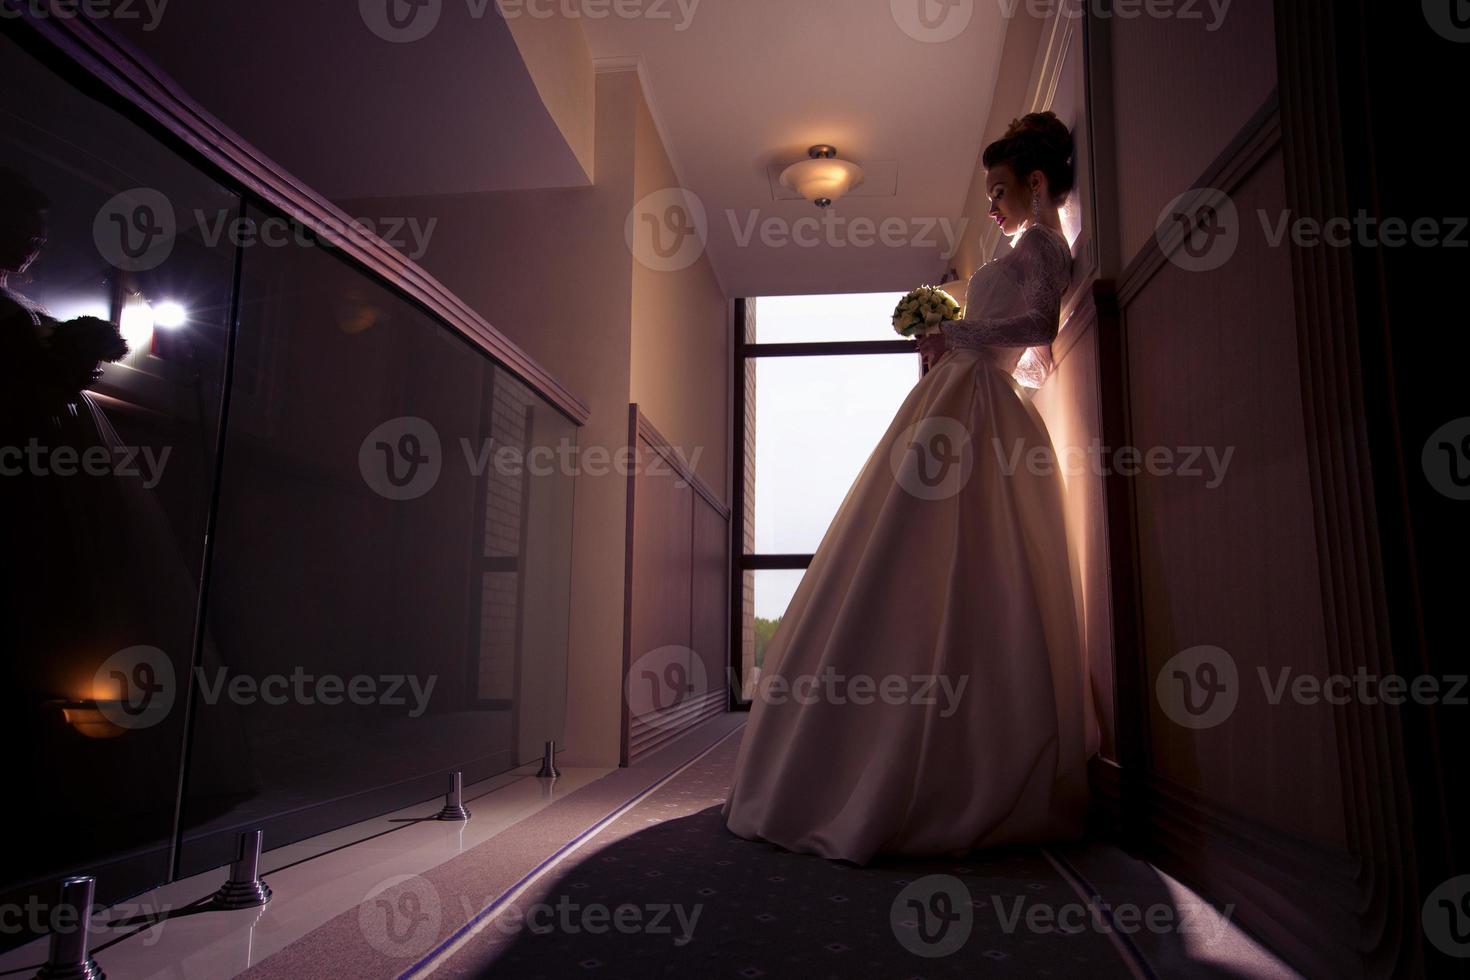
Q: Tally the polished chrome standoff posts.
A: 4